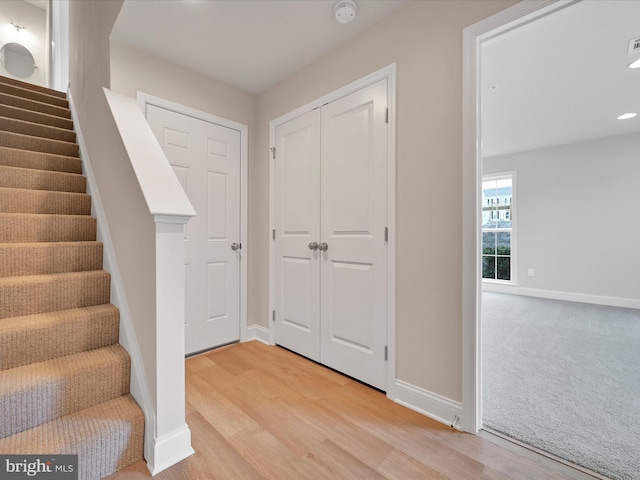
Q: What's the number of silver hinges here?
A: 6